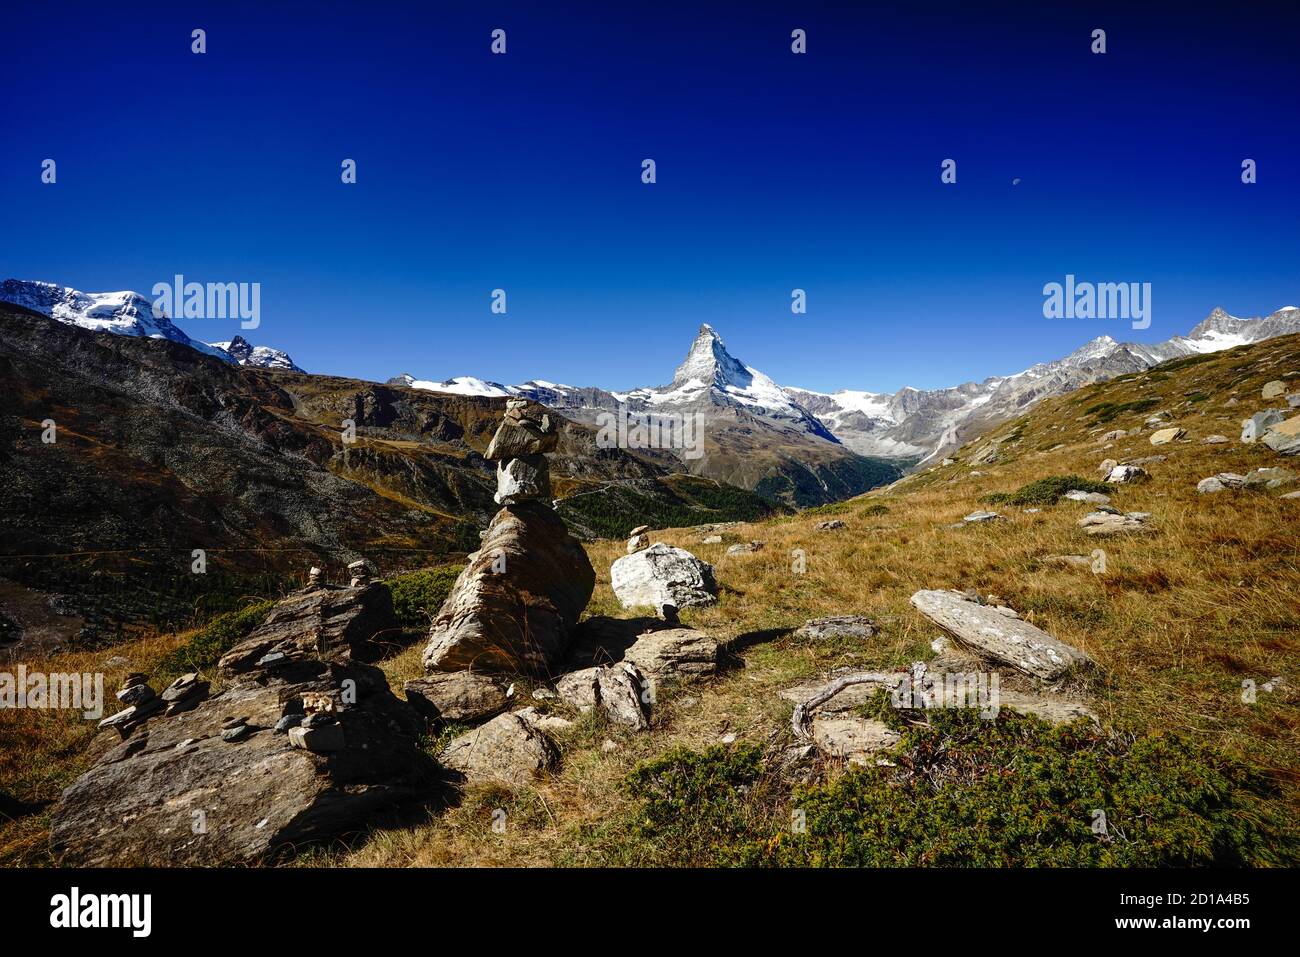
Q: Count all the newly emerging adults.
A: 0